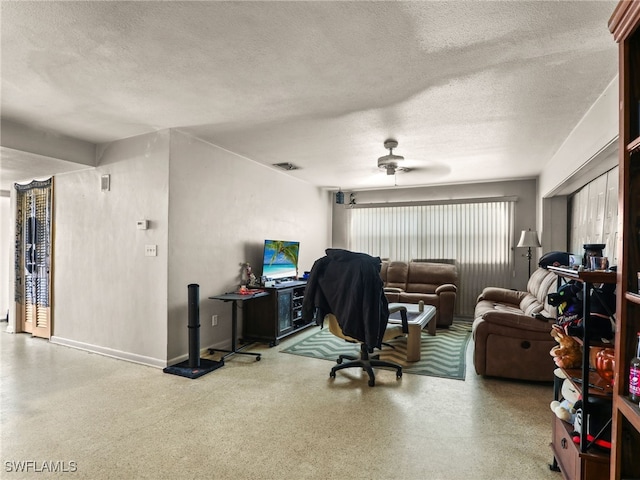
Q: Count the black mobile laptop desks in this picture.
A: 1